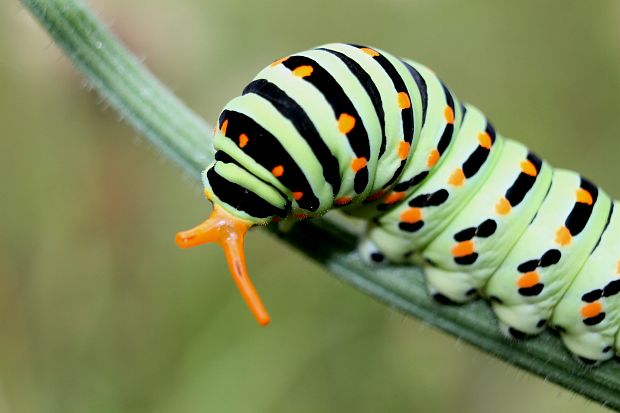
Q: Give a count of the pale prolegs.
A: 4